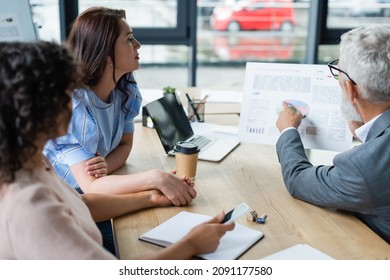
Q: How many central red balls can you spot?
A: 0